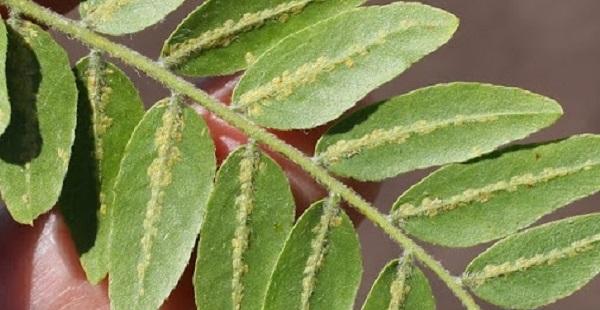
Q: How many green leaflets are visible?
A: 13